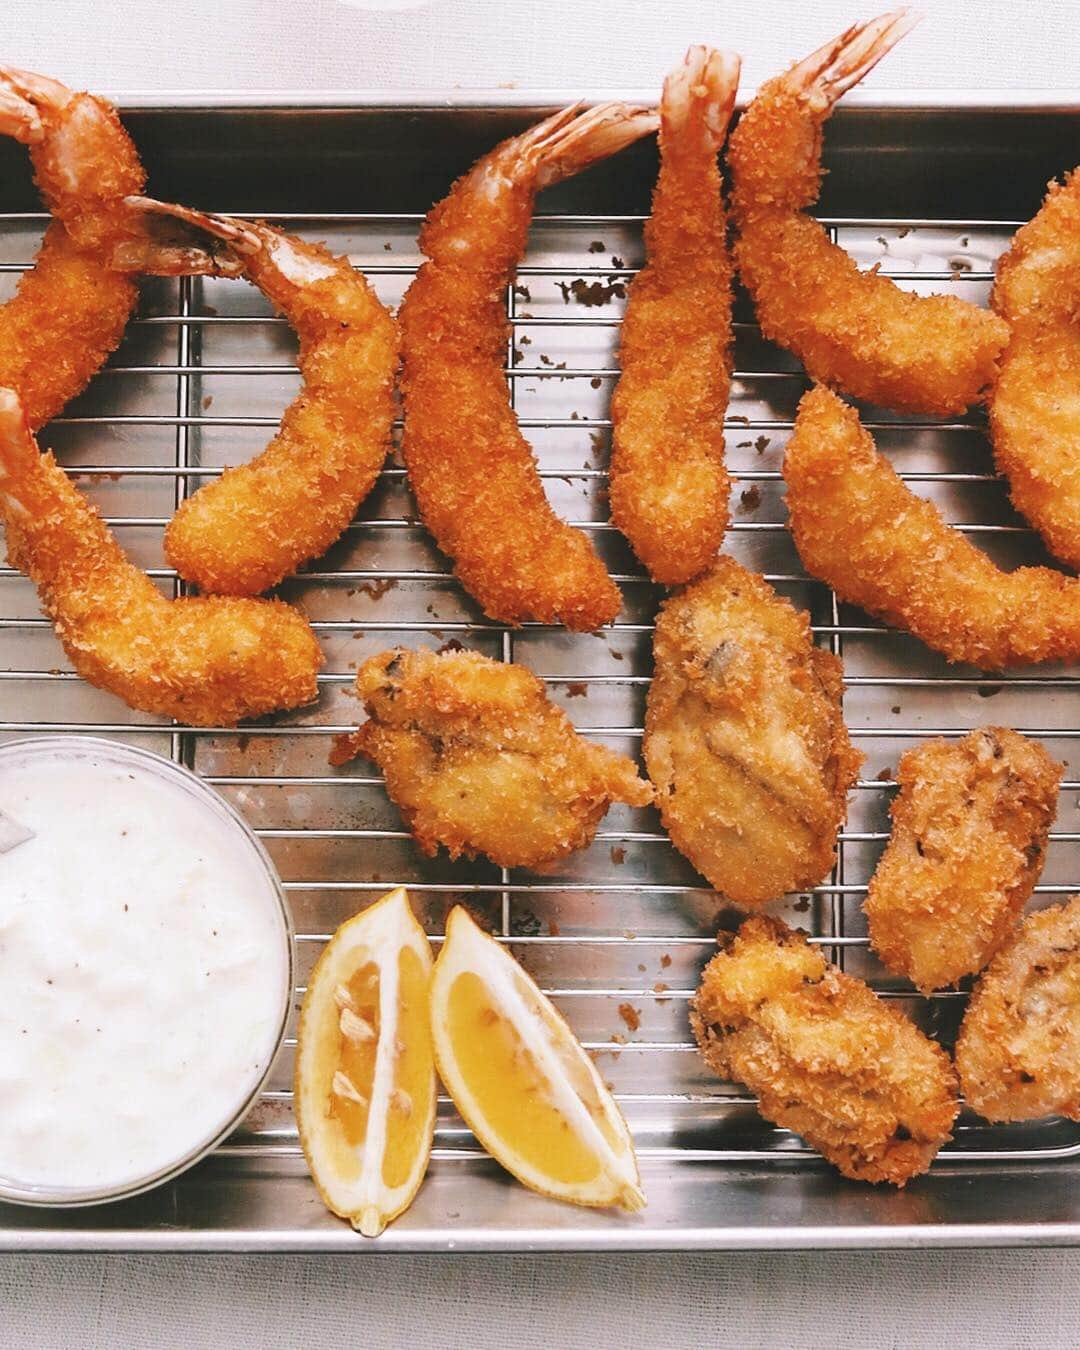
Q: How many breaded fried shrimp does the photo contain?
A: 8